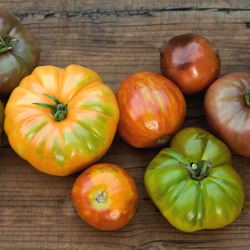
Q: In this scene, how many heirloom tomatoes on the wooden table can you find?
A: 7